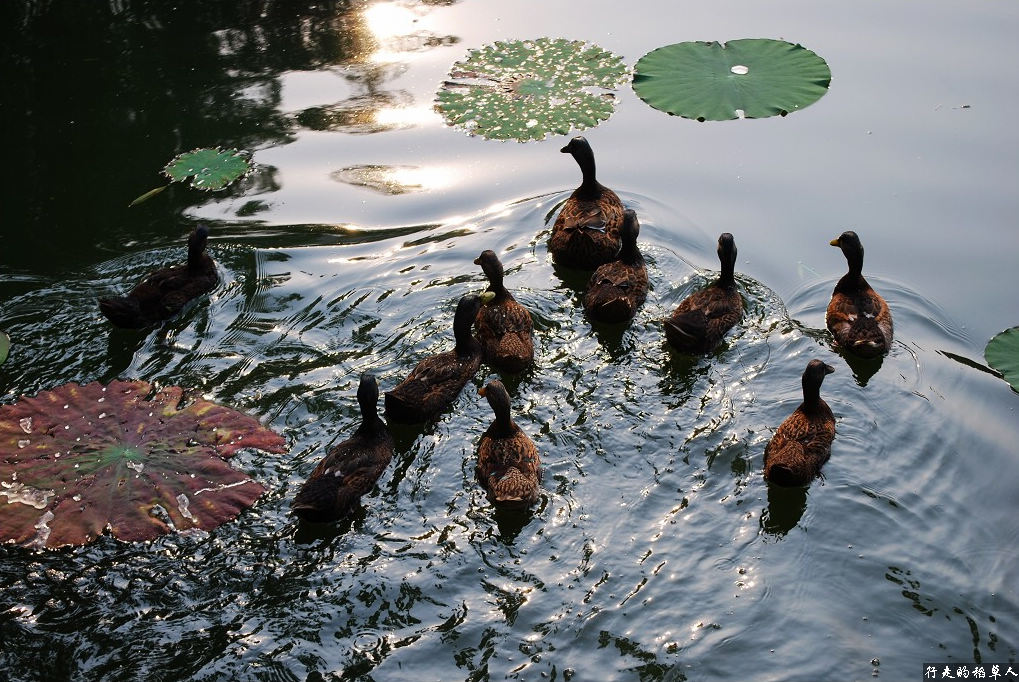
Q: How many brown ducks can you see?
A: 10